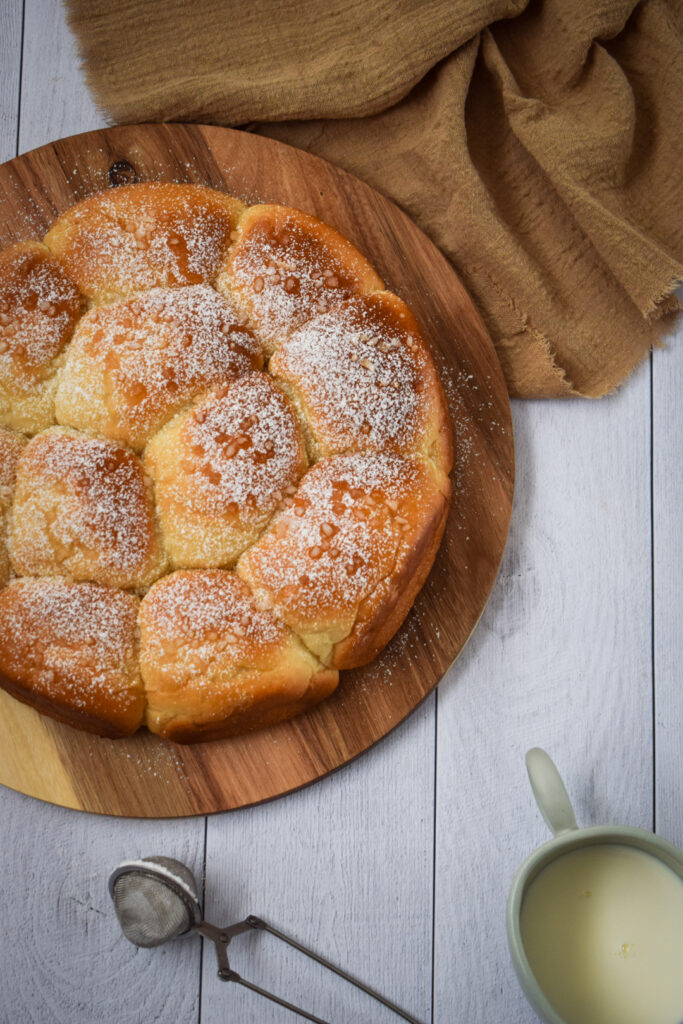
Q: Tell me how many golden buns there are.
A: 11